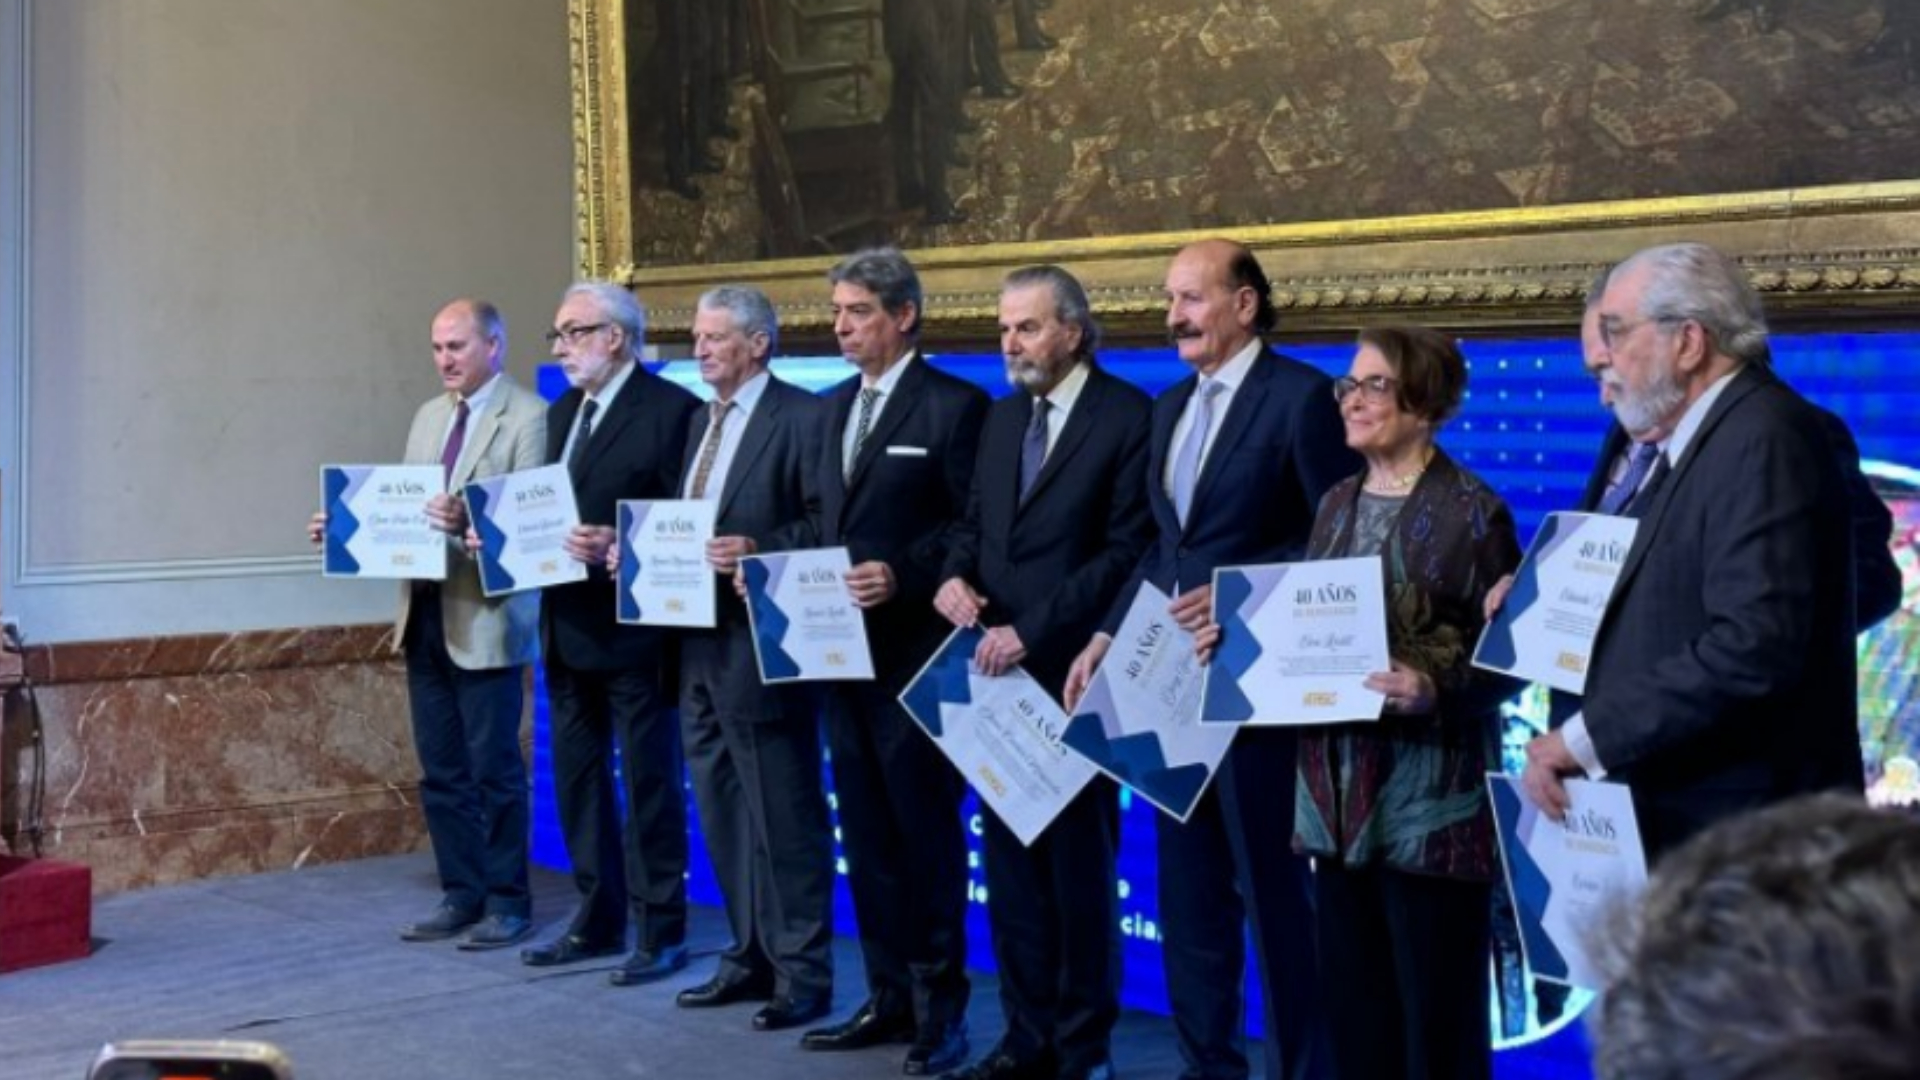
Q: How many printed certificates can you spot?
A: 9